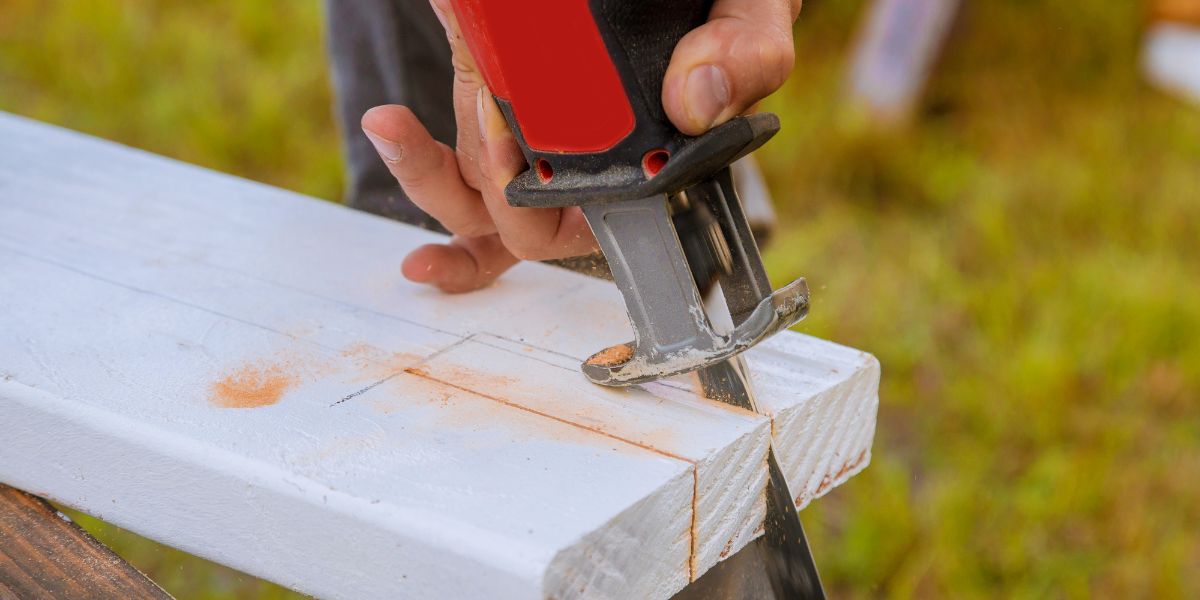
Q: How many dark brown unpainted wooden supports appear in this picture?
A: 1